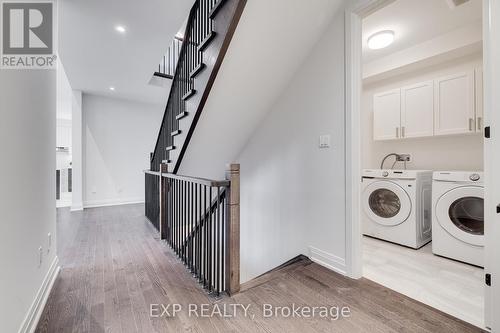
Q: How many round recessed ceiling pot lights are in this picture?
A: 2